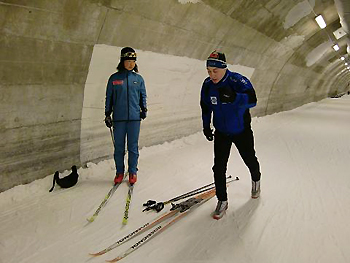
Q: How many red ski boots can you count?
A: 2